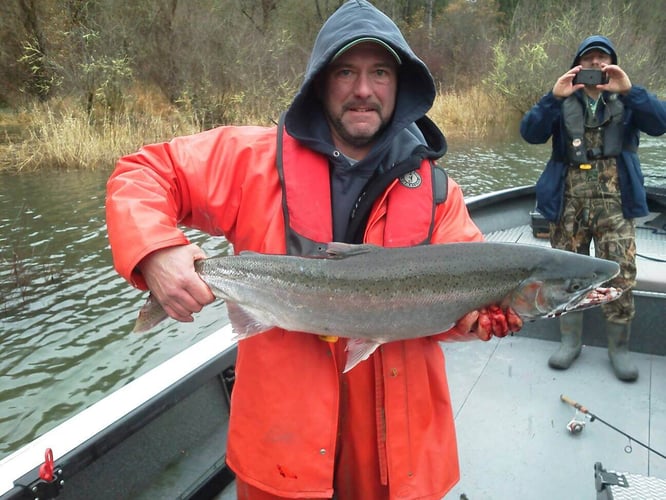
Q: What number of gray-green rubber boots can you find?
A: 2